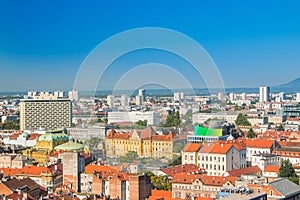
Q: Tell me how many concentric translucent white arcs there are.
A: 2